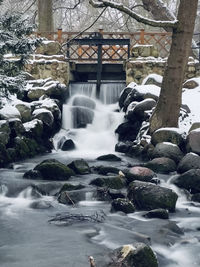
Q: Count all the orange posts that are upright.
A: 3